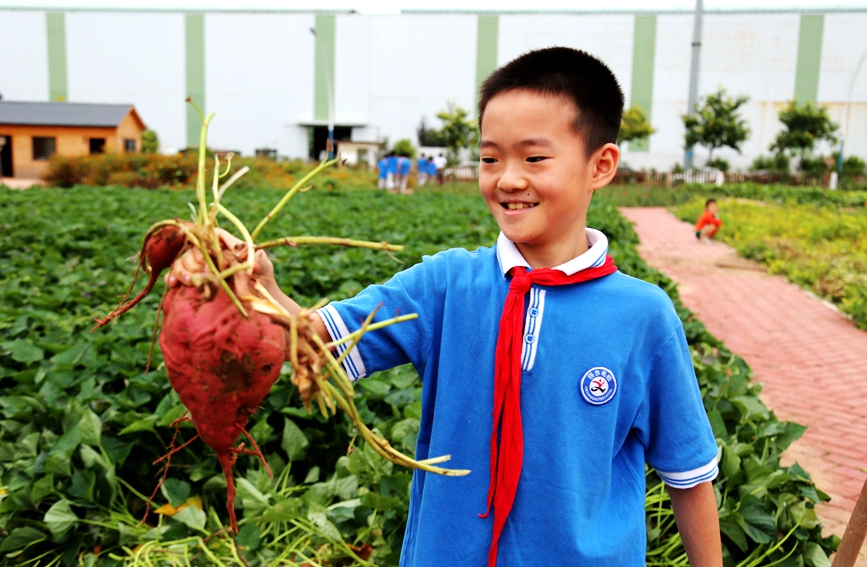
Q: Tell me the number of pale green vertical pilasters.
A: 6